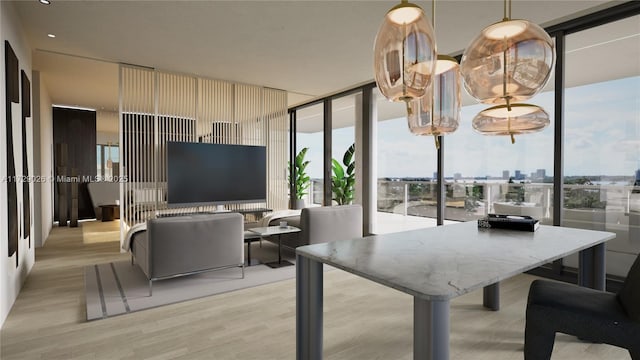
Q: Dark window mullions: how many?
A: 5